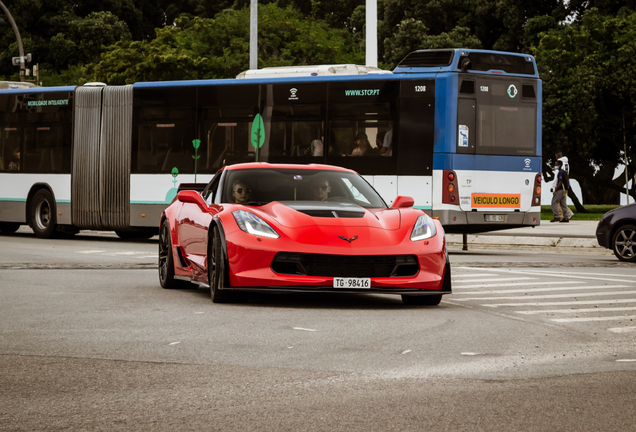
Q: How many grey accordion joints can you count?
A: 1